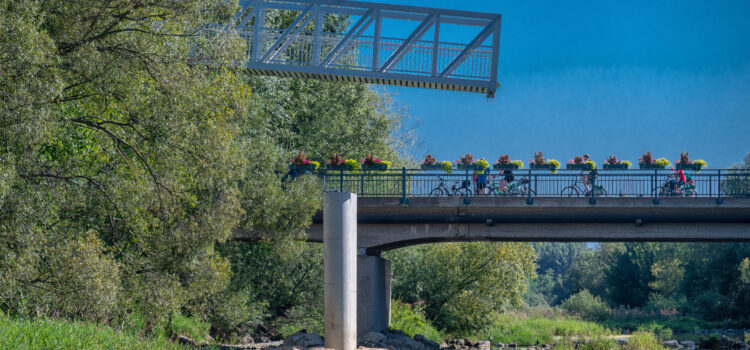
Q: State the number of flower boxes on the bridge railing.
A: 11